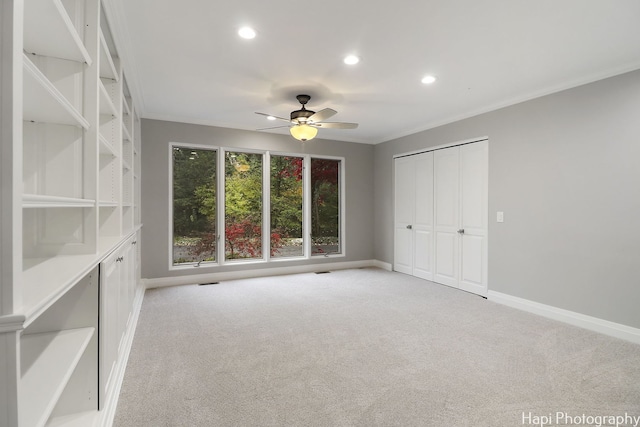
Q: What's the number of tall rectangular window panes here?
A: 4